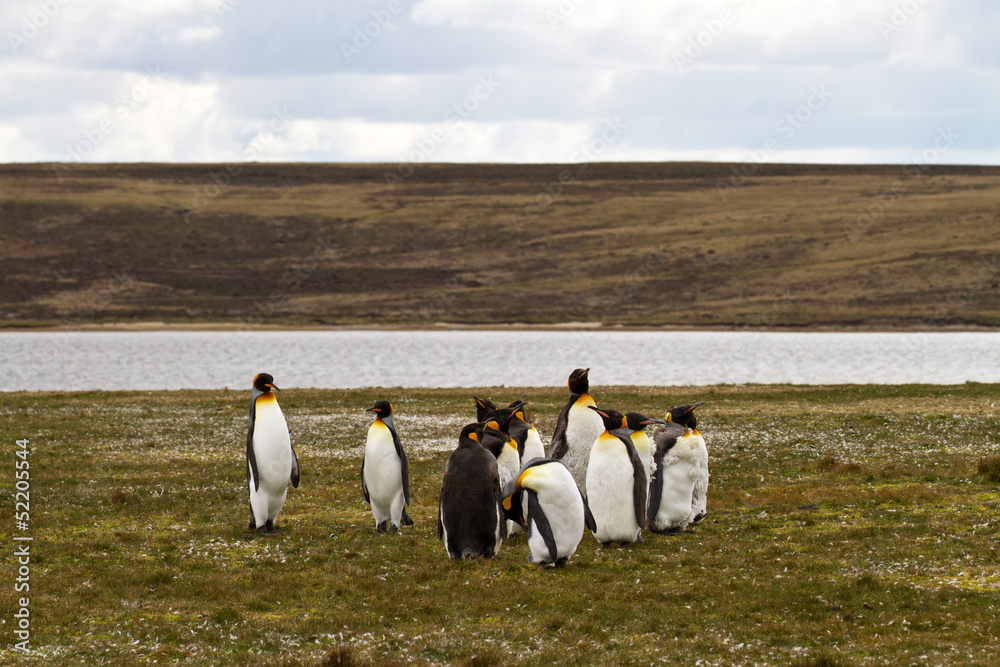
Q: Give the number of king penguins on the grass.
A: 12